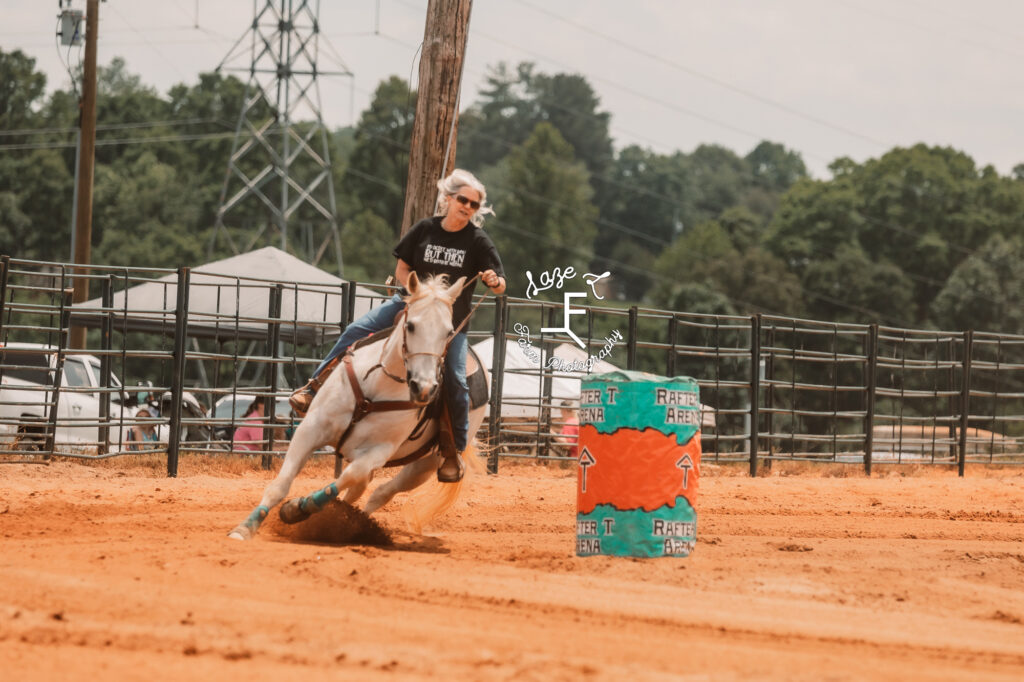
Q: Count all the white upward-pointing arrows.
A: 2